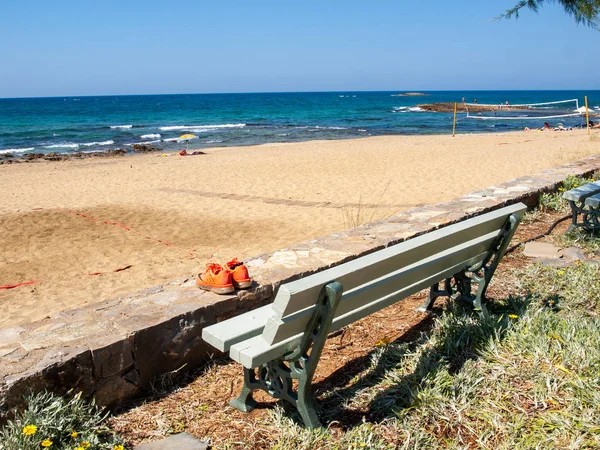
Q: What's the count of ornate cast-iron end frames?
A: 3